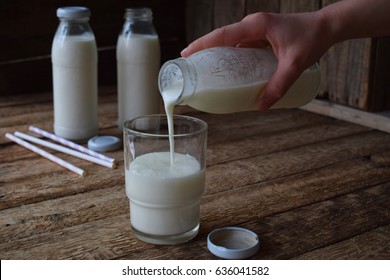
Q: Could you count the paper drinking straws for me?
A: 3